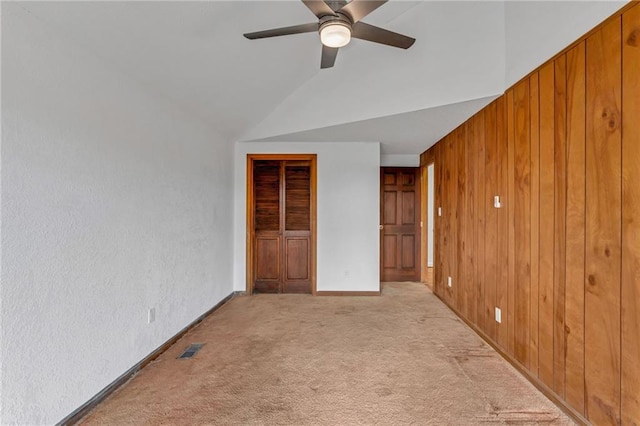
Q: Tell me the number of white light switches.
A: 2